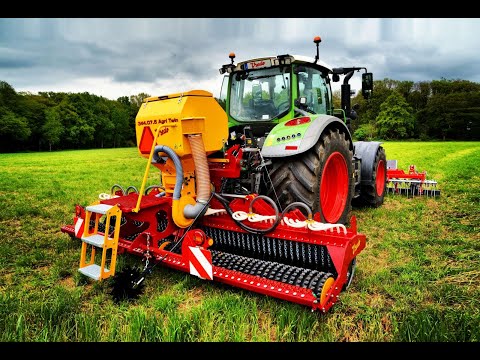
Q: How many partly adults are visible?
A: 0